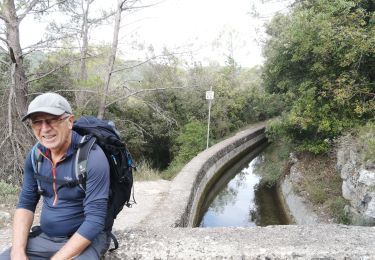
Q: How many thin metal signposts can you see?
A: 1